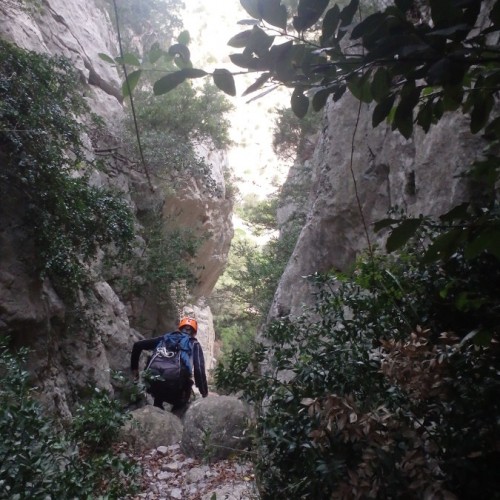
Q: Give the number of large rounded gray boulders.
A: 2